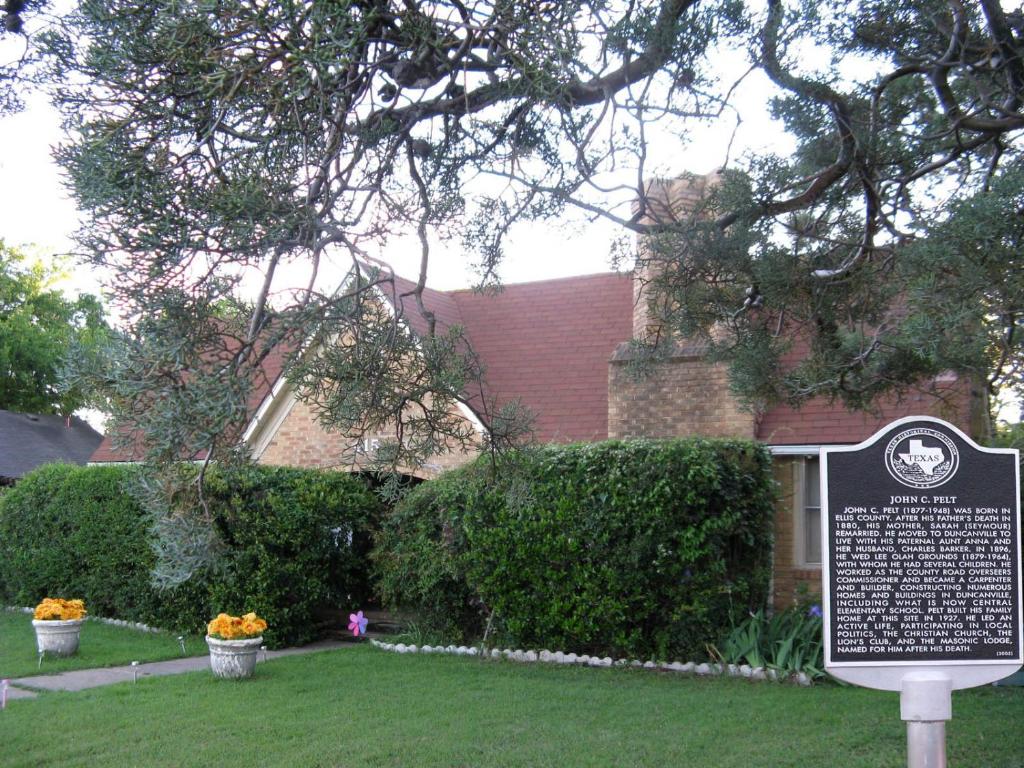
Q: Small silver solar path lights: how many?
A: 5